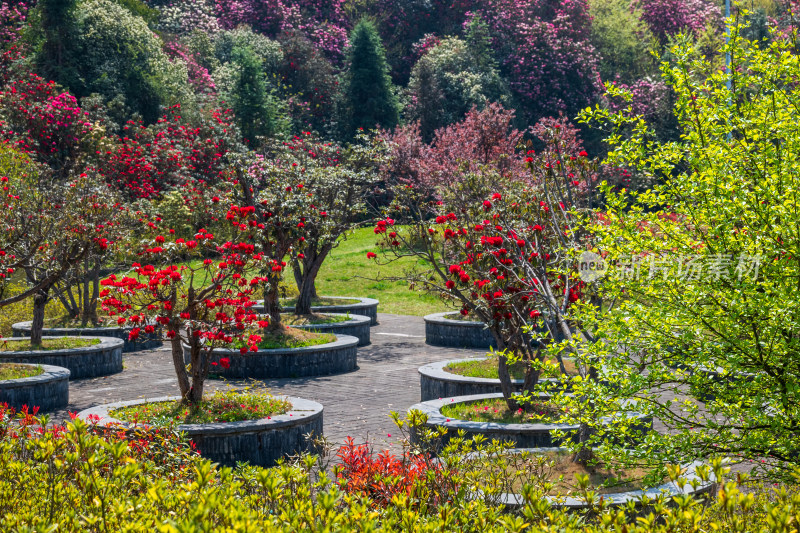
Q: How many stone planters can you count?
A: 11